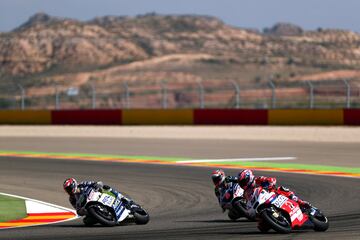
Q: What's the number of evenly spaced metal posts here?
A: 10